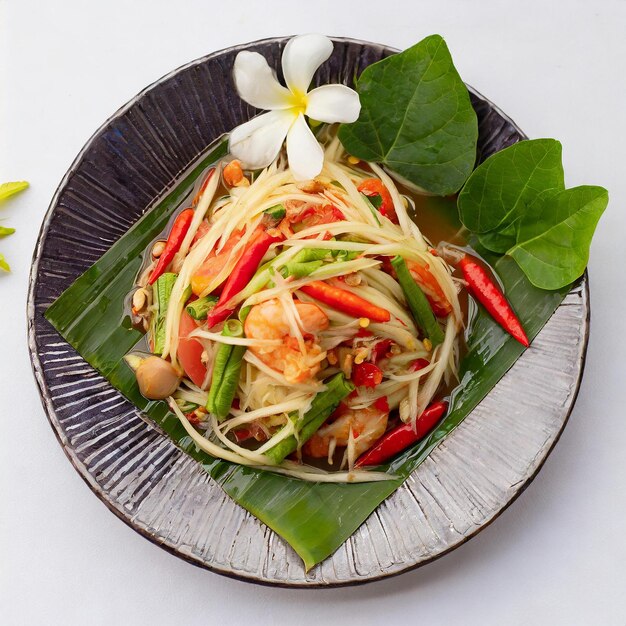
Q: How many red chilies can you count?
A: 5